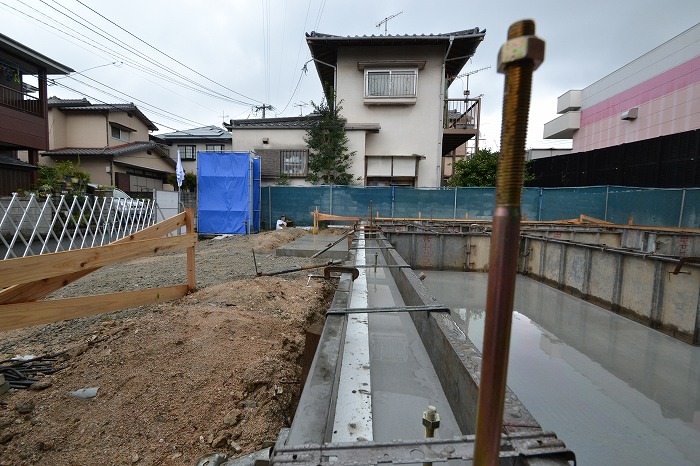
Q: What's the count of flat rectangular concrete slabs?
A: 1